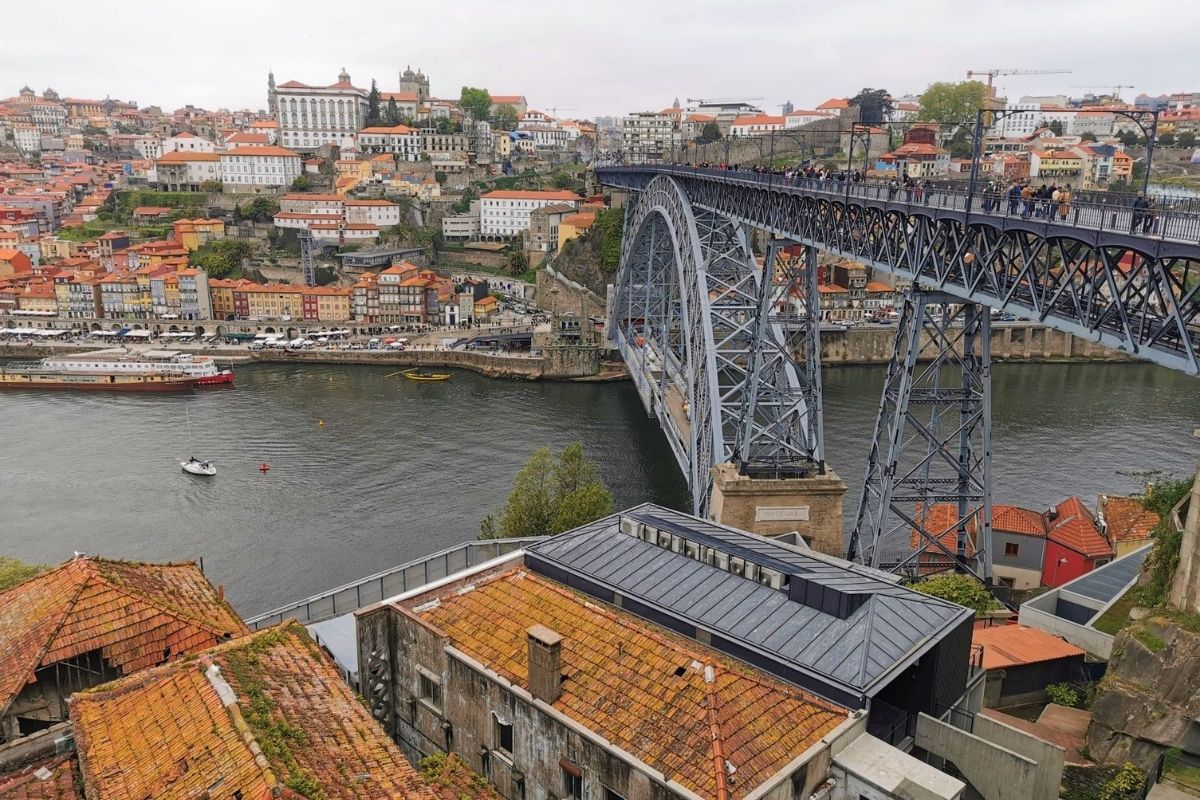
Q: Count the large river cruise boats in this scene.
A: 2